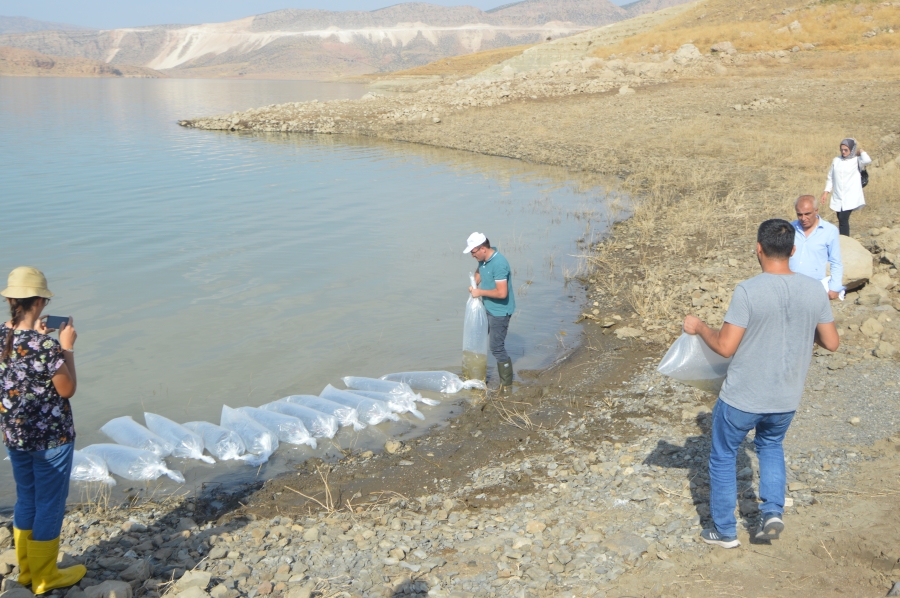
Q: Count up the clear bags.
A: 15